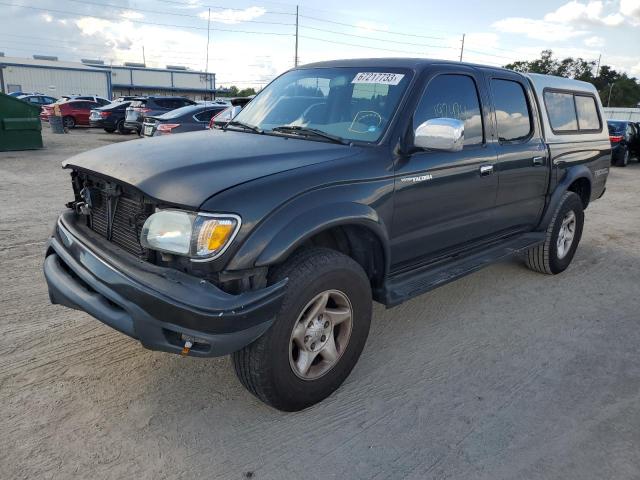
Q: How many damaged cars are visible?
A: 1